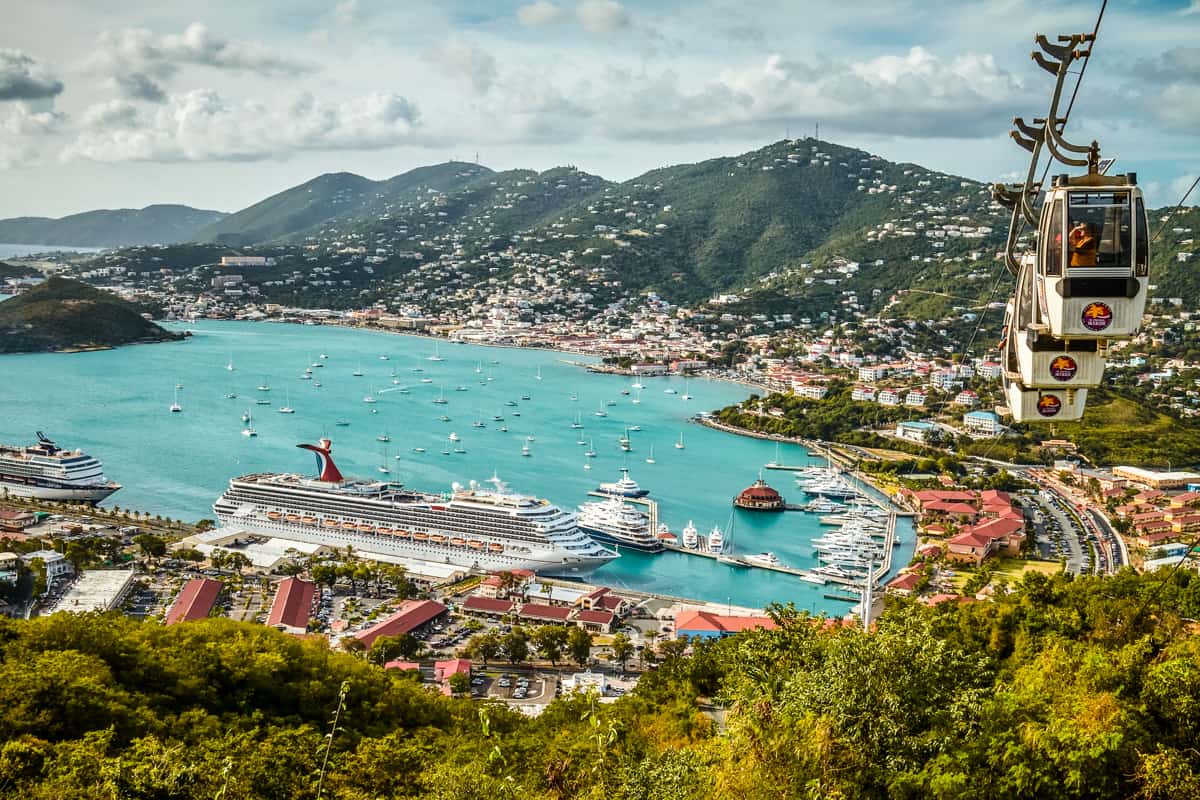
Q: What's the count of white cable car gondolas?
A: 3